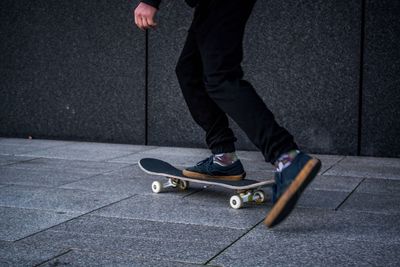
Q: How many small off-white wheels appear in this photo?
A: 4